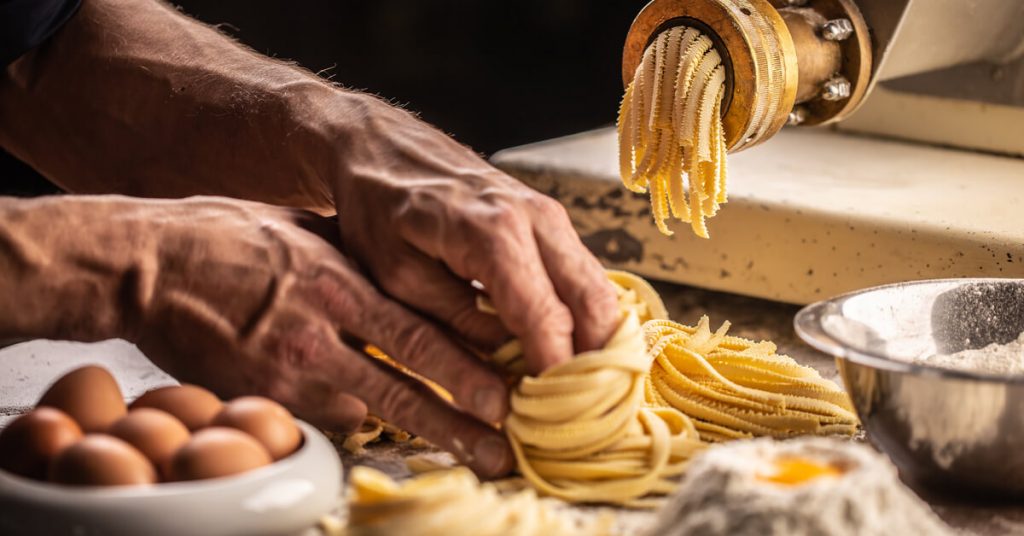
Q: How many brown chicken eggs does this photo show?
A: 7